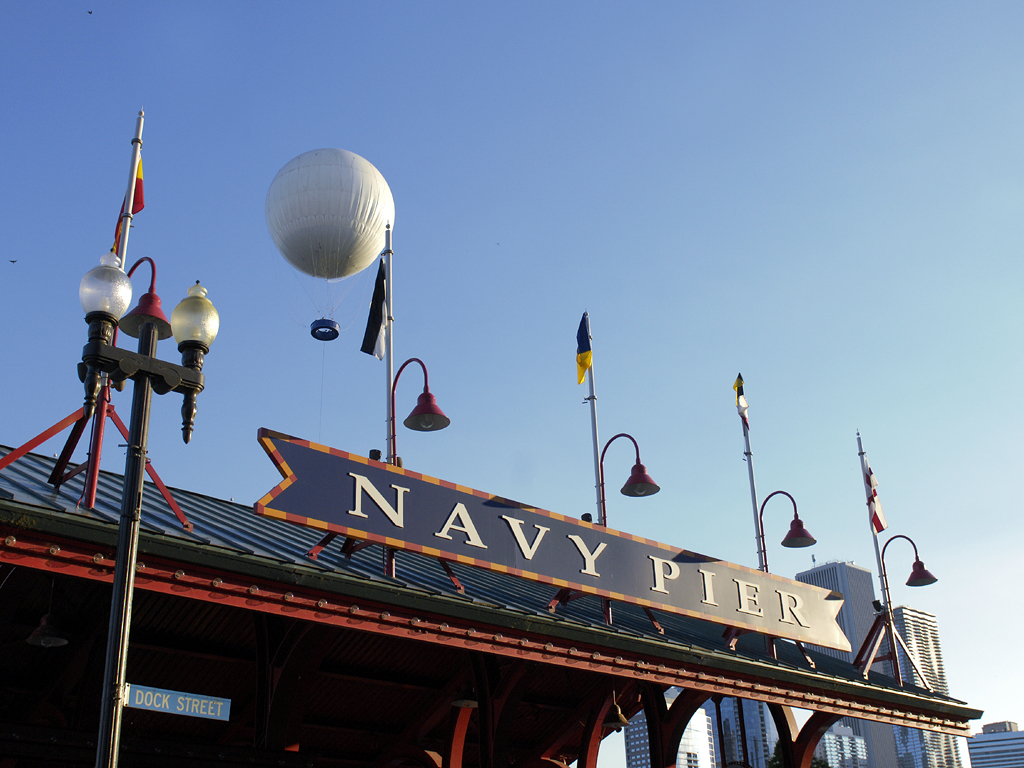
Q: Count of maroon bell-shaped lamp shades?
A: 5